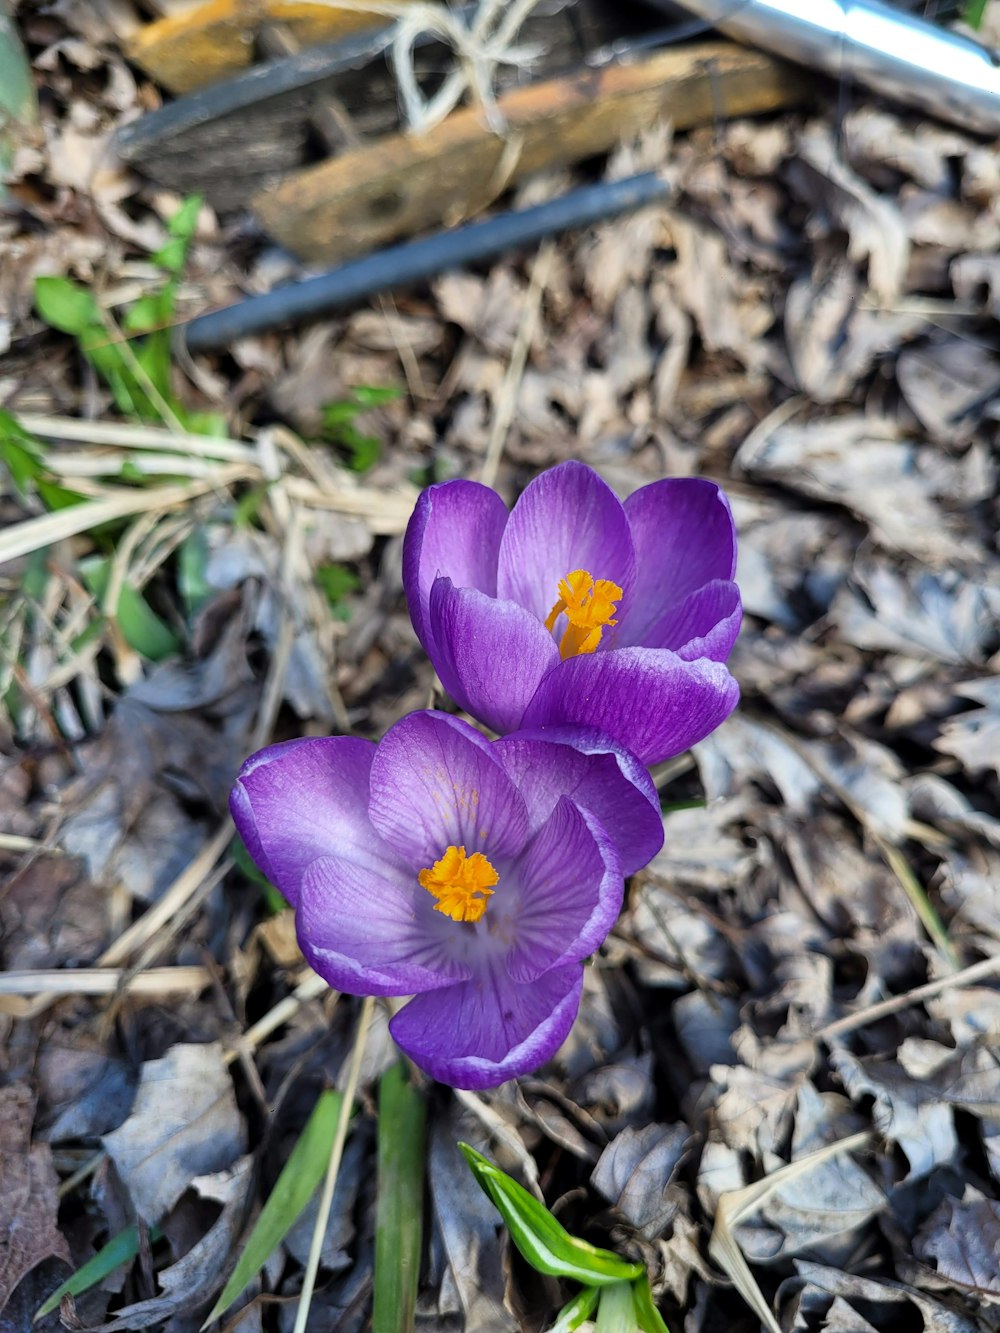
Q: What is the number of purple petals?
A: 12